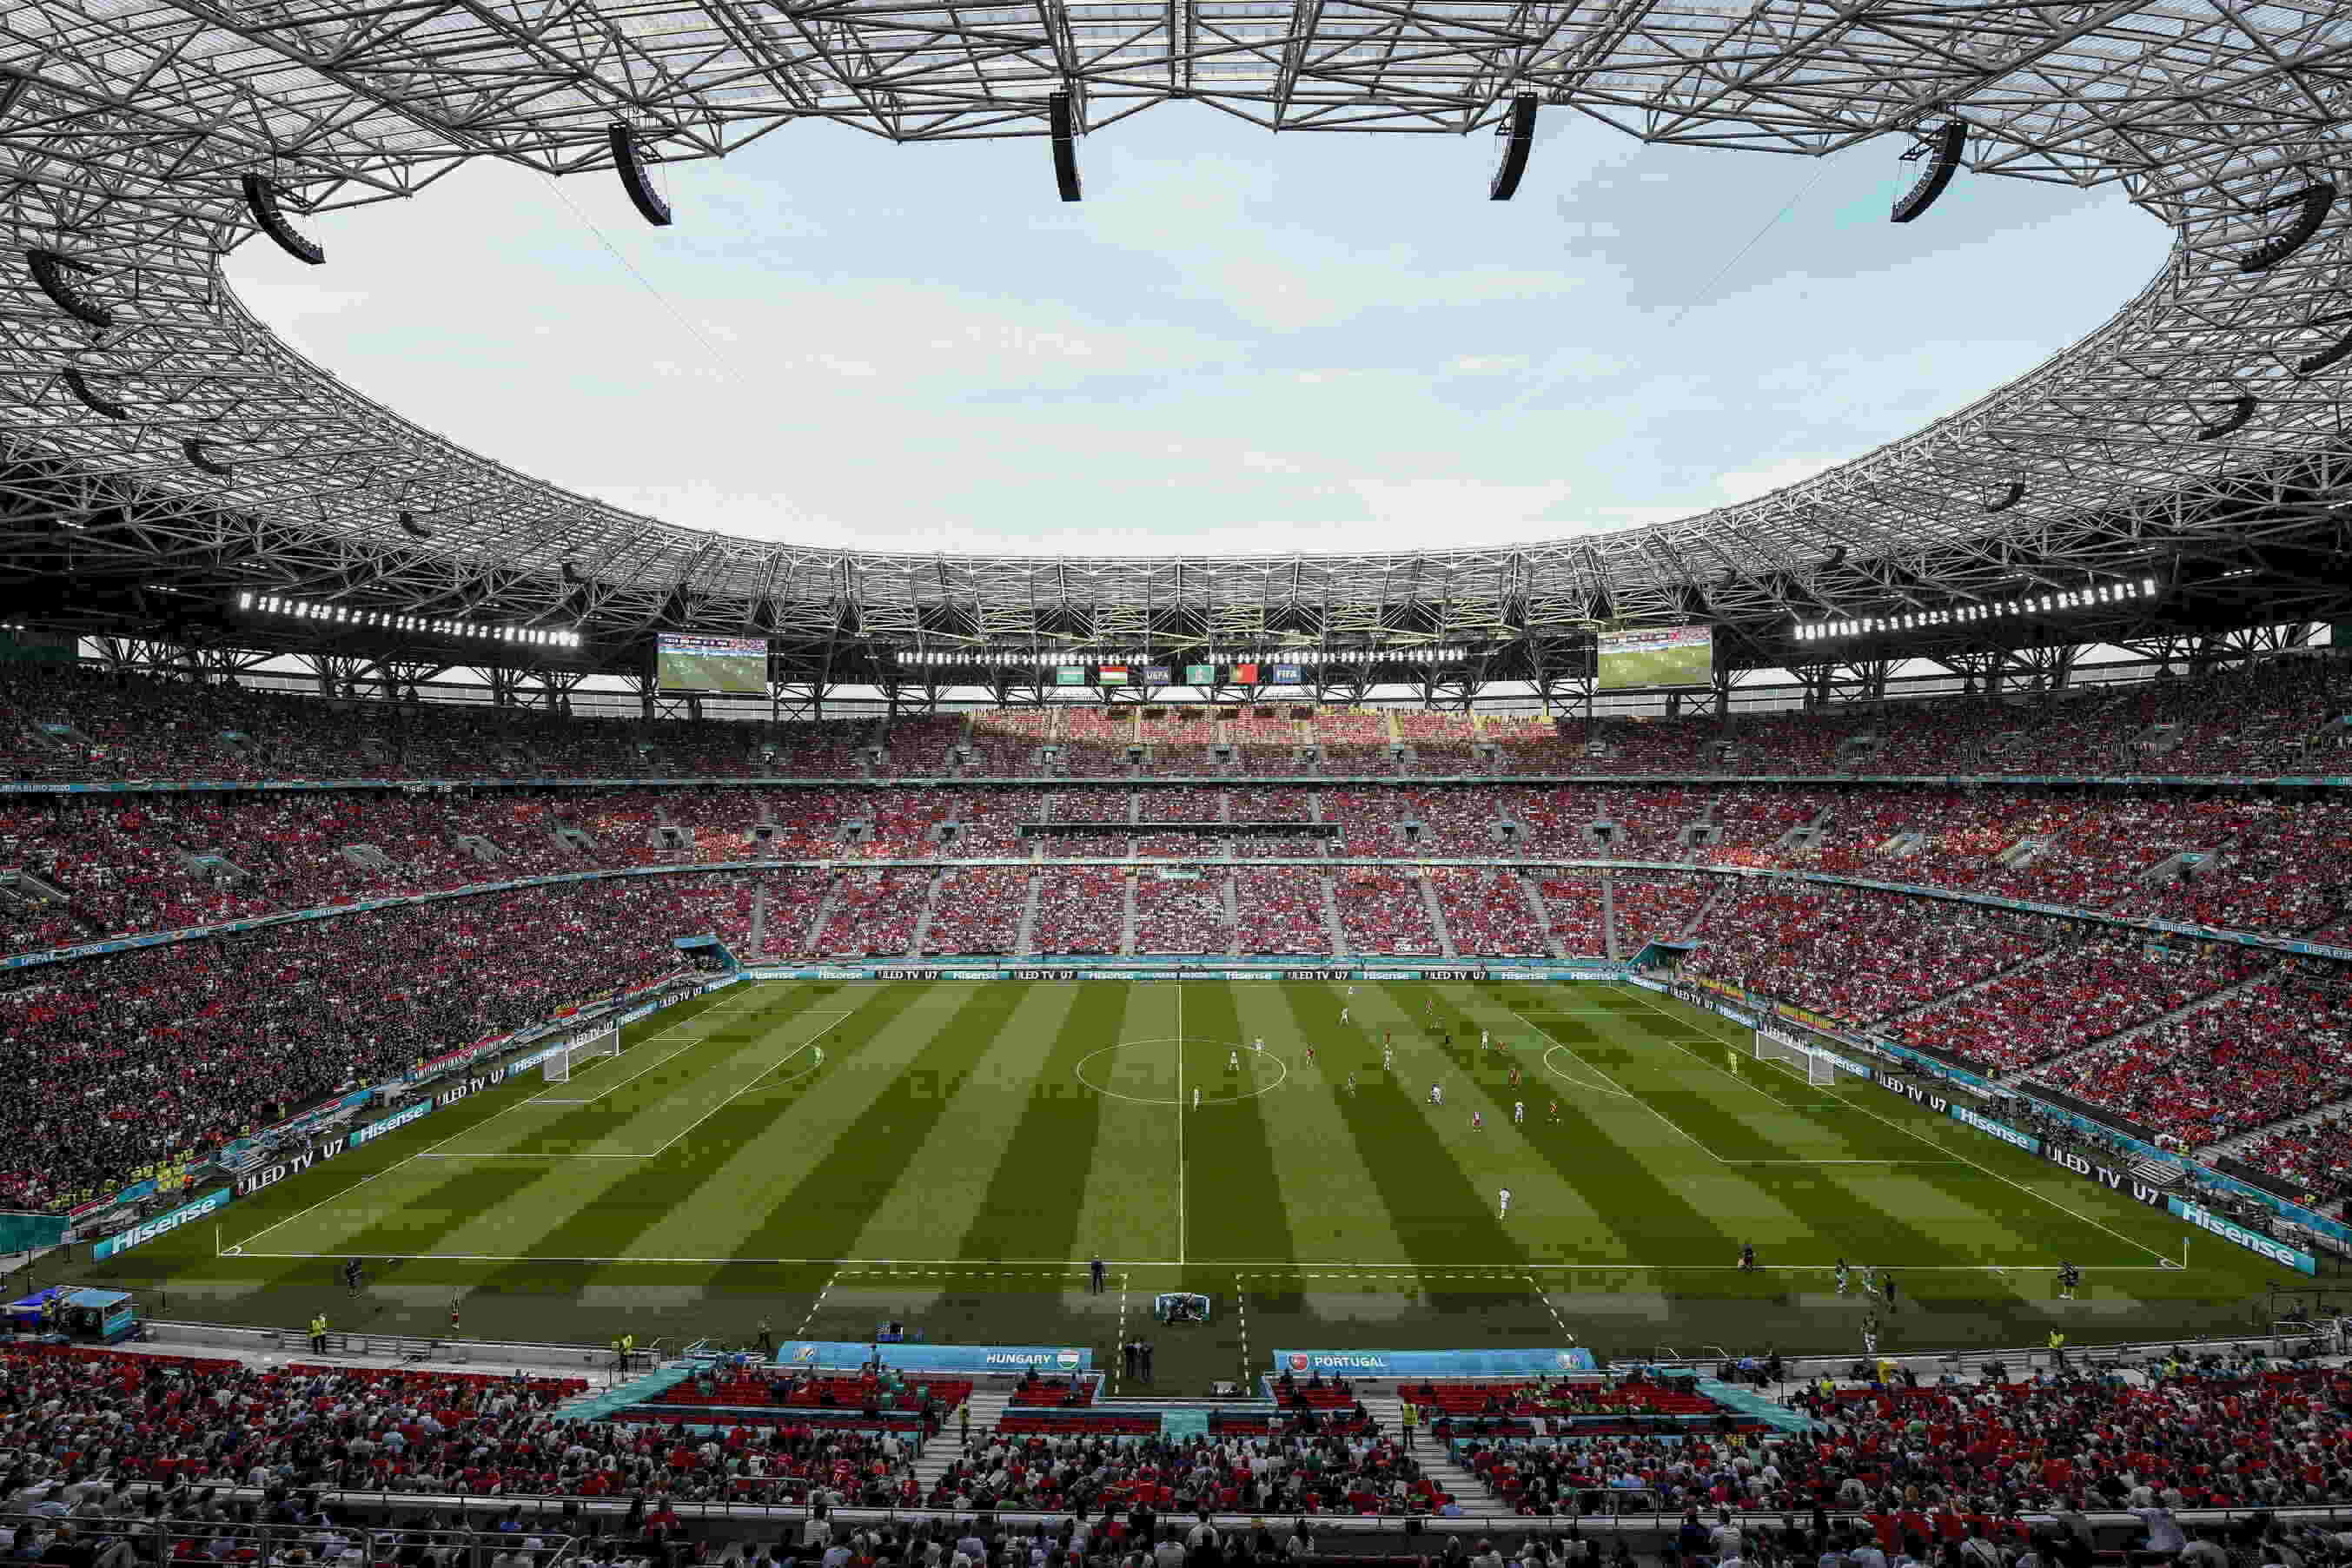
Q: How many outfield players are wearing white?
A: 10